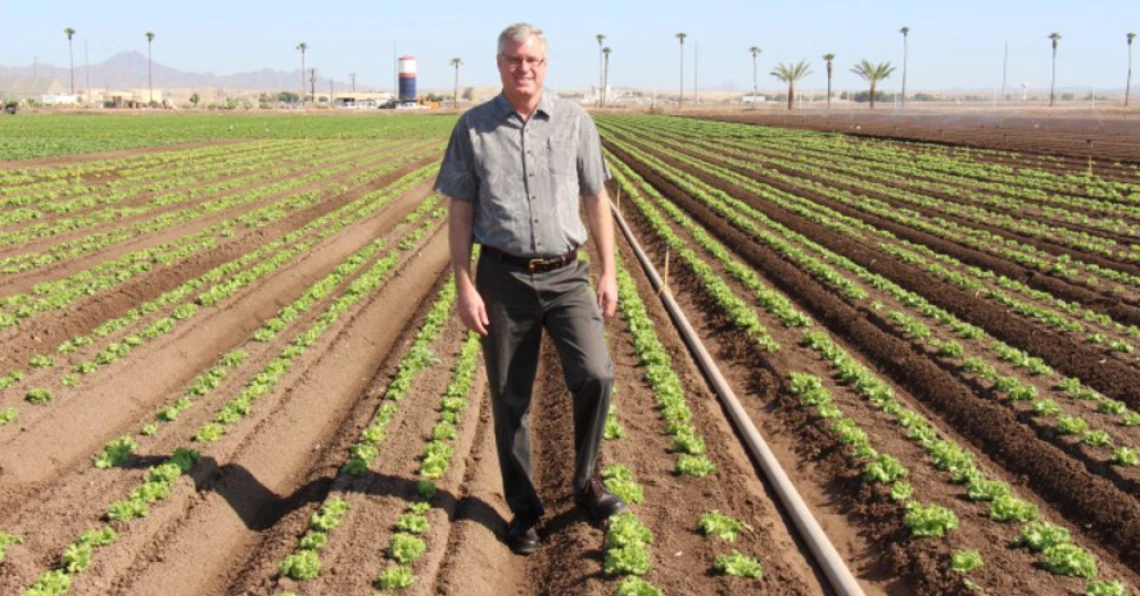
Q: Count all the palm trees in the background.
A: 14